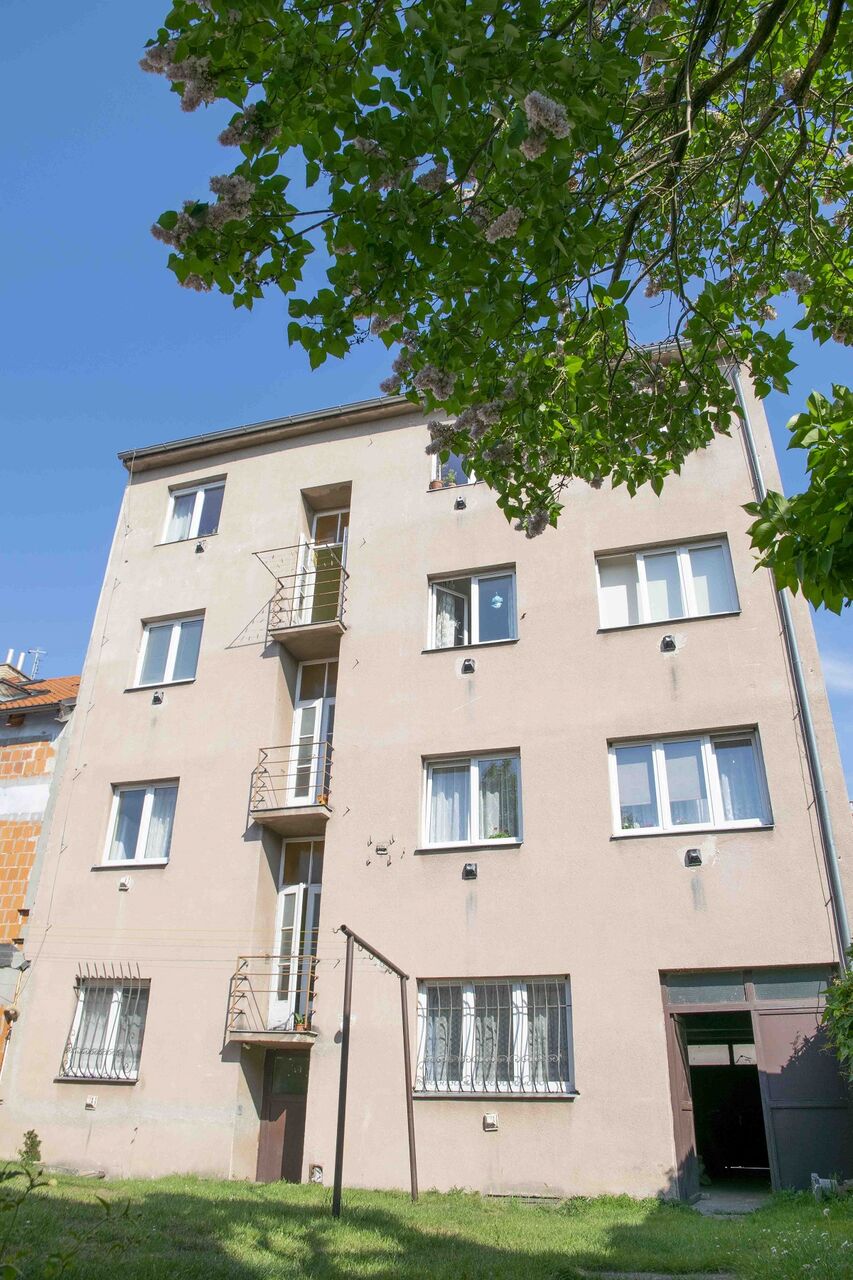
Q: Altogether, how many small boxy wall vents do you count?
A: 10